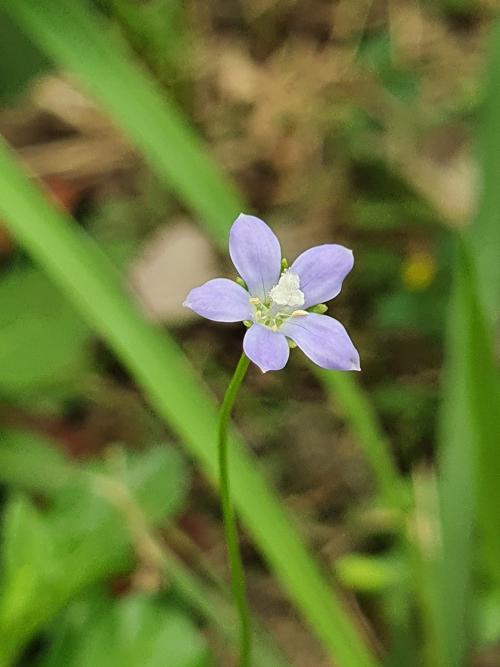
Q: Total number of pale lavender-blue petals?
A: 5